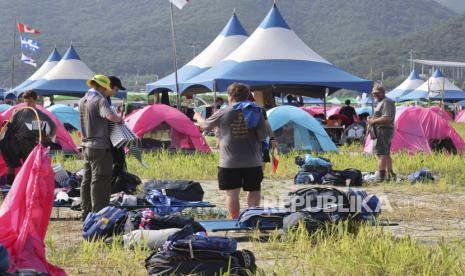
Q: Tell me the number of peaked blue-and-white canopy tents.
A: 6